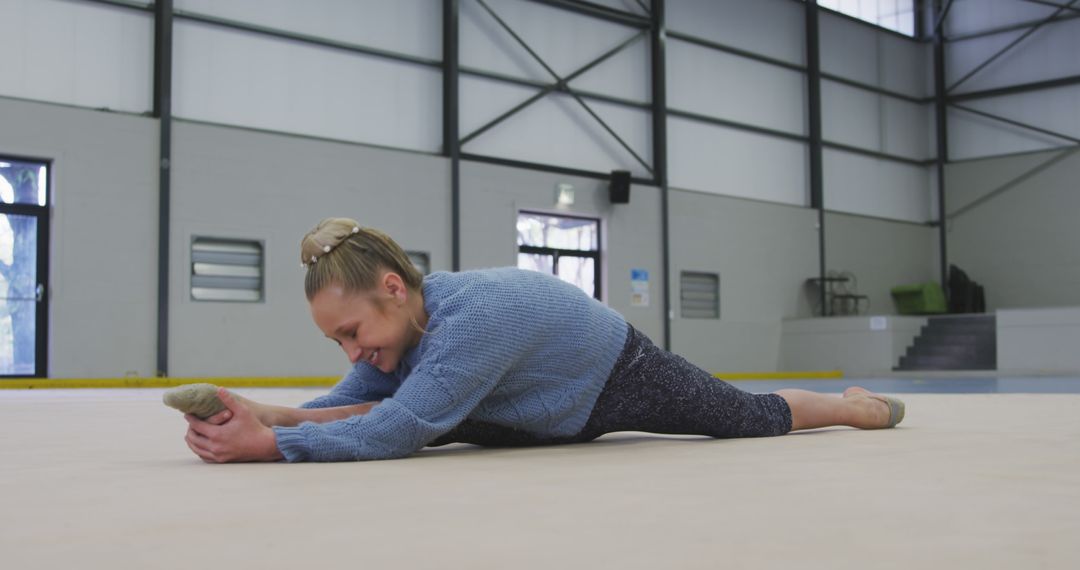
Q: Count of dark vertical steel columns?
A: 5